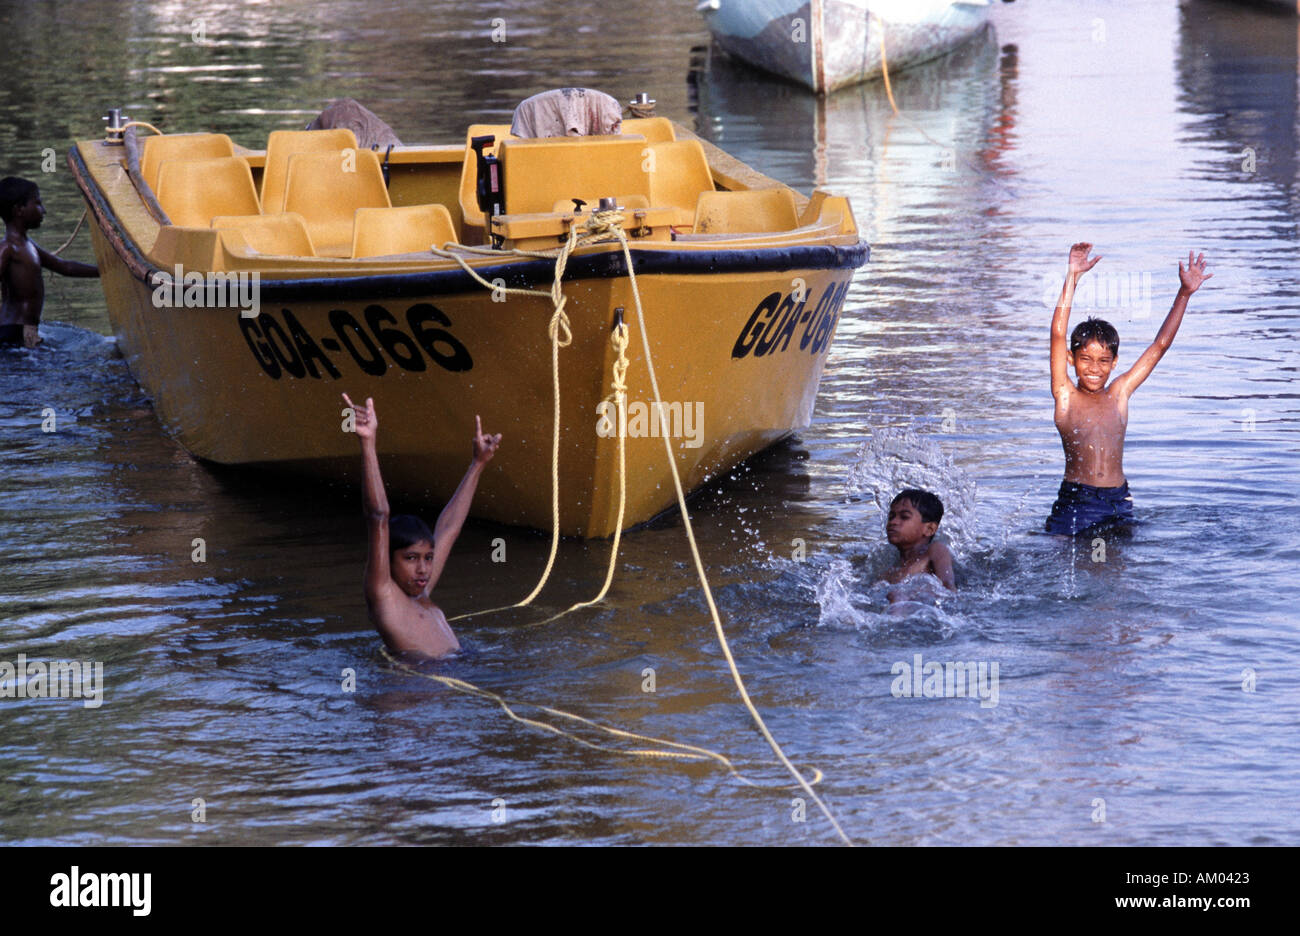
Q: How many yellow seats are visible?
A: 11